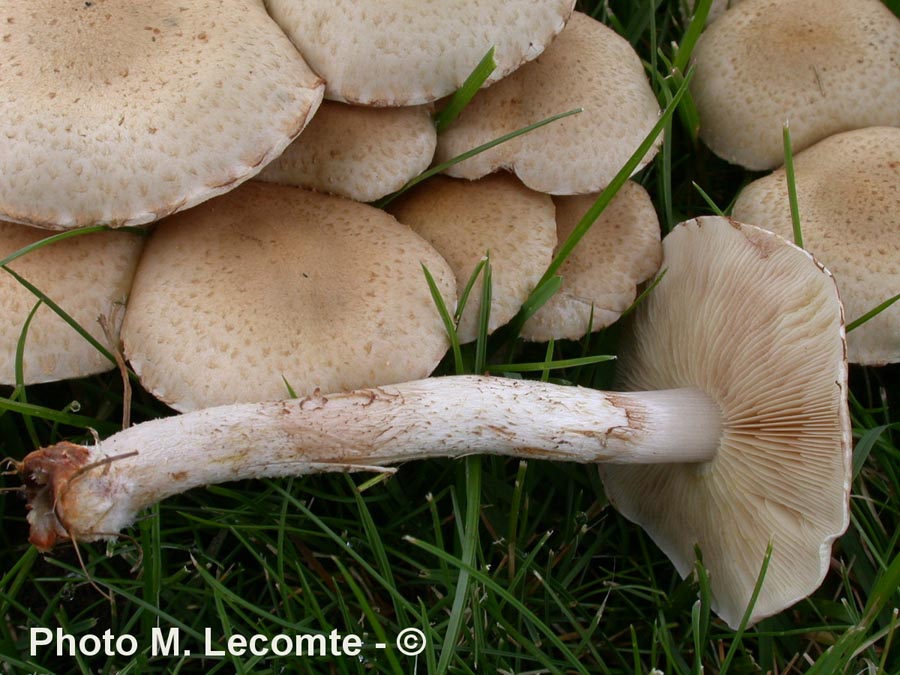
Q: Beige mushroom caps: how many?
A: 11